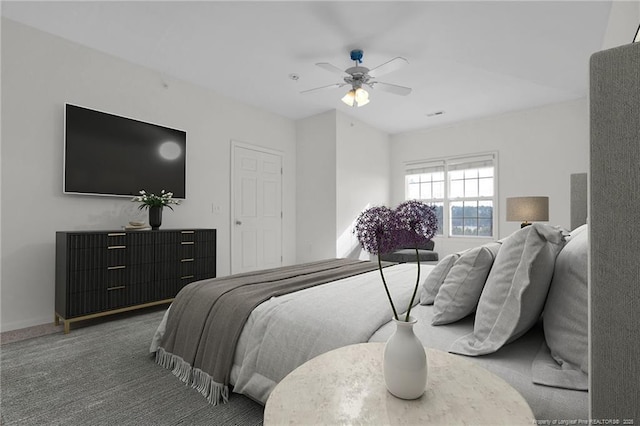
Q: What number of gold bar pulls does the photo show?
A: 8